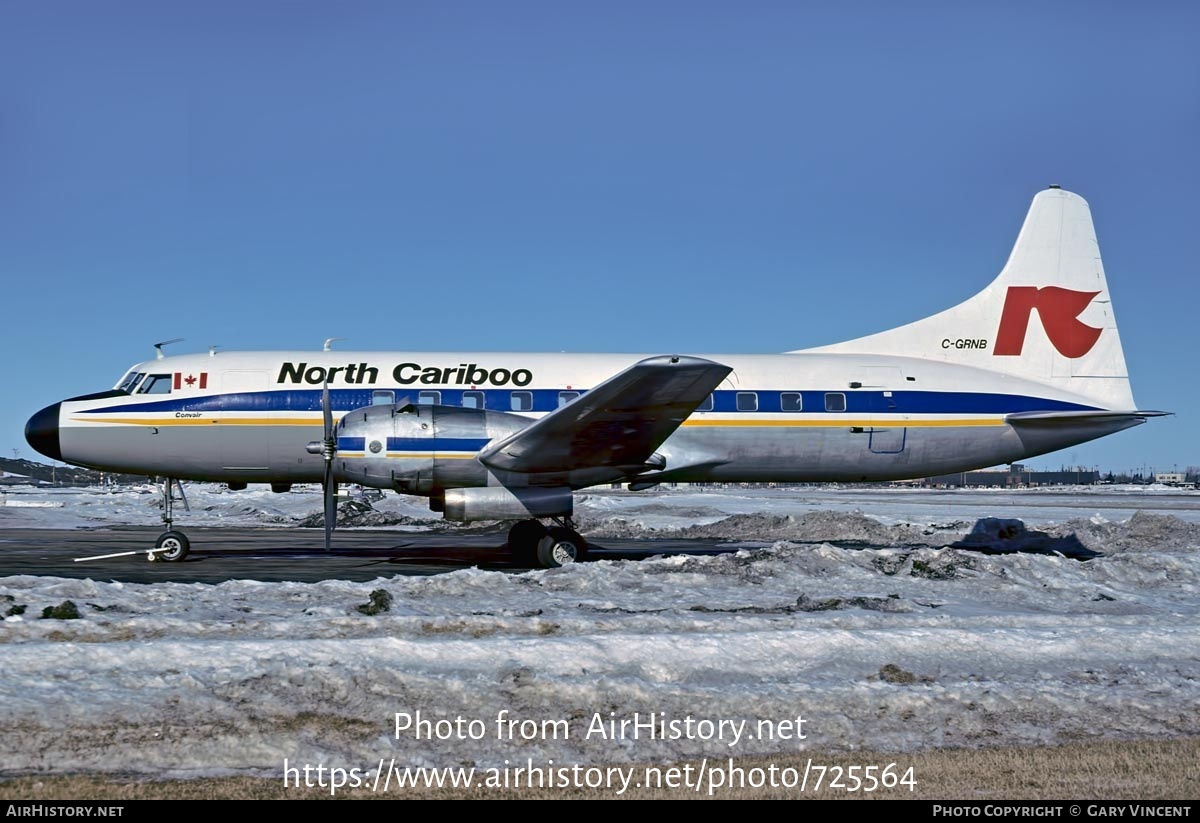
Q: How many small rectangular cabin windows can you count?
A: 9